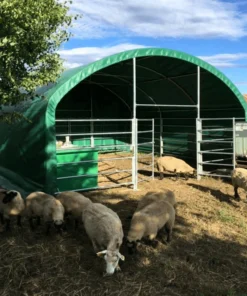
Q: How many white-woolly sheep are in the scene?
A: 8